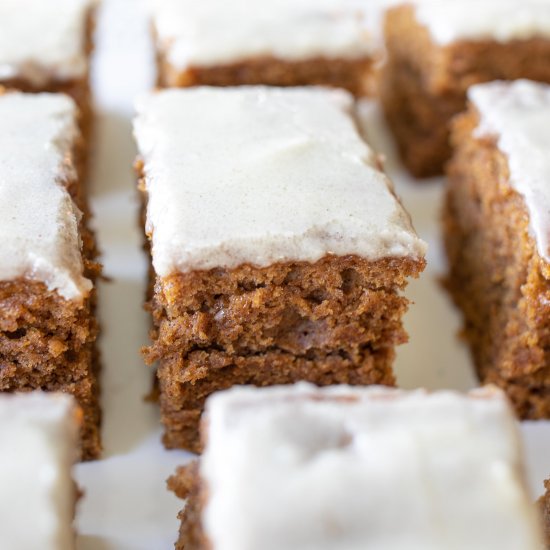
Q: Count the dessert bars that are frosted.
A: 8